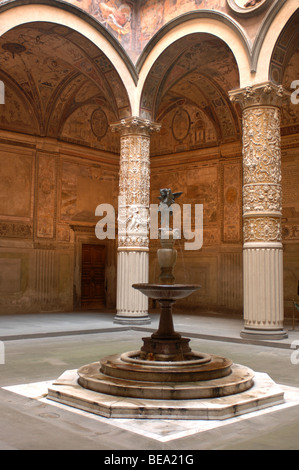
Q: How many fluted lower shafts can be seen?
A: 2